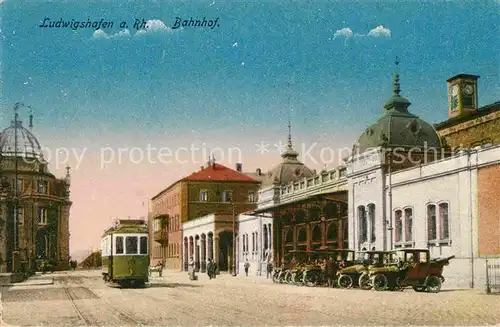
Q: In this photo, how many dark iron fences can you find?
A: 1